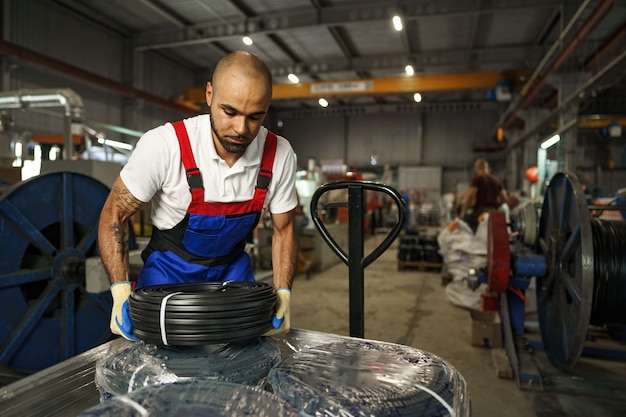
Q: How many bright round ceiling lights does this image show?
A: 6